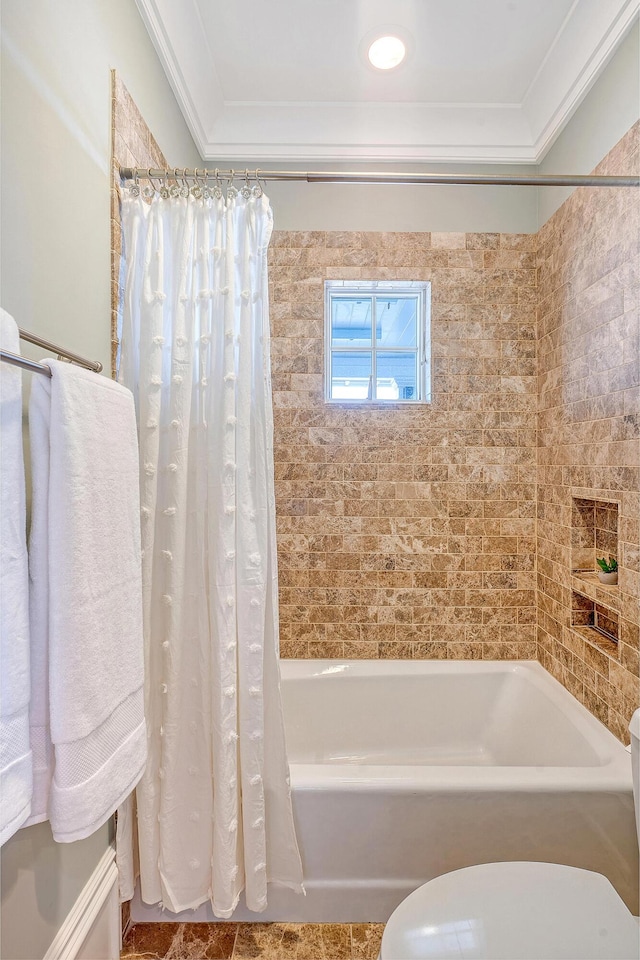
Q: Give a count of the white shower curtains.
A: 1